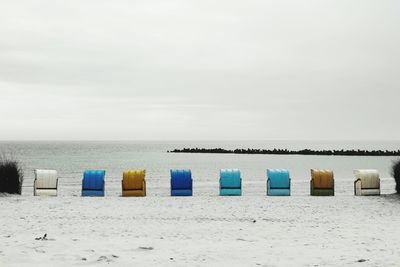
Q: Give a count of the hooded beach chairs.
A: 8